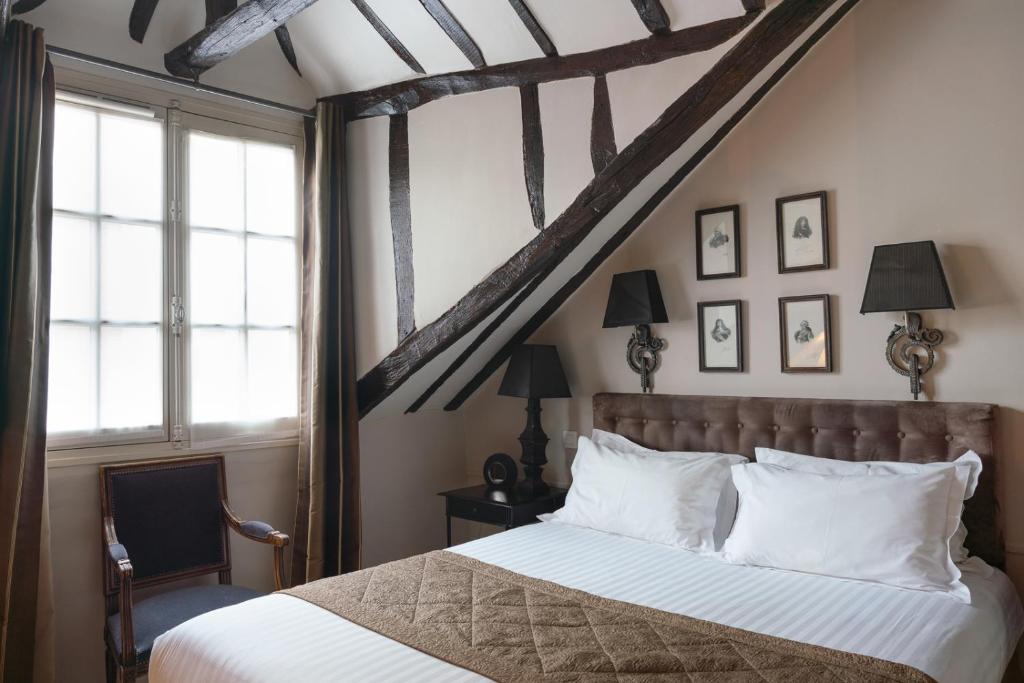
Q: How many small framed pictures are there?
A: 4